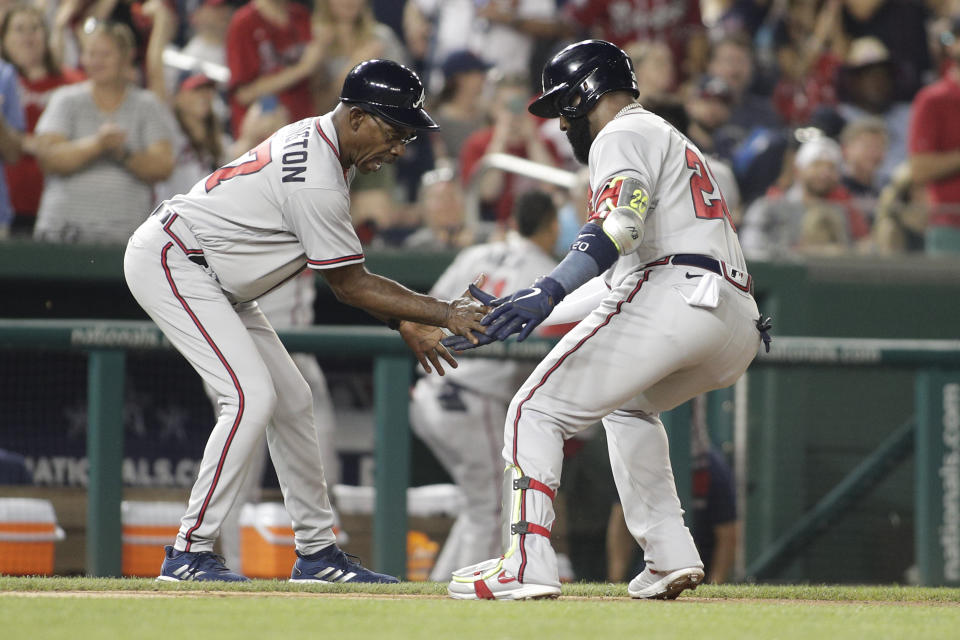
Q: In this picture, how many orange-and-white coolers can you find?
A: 3